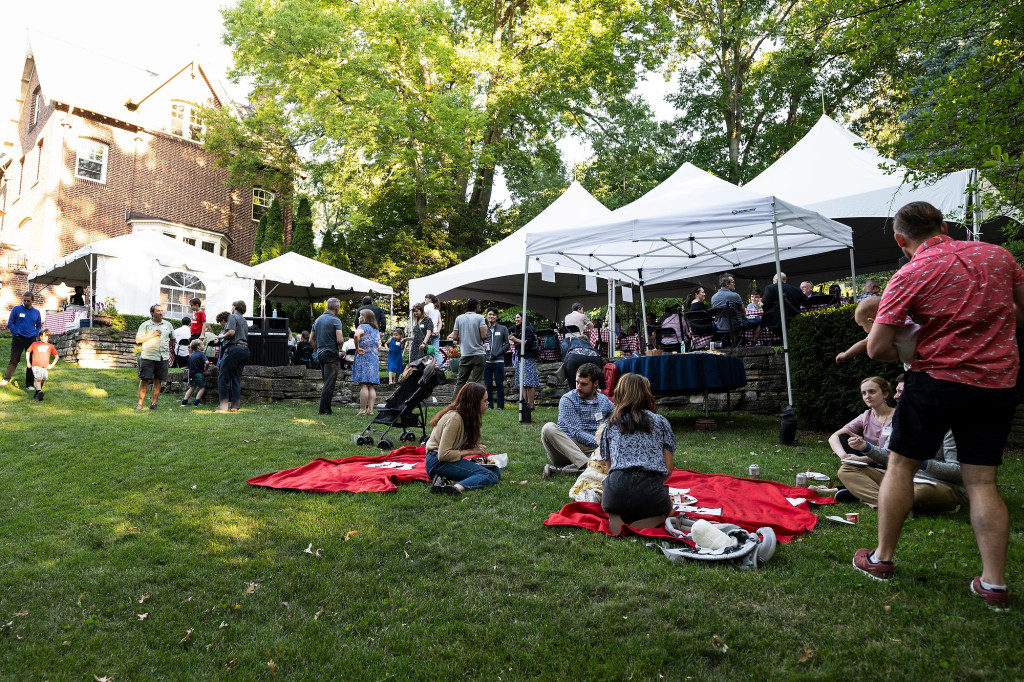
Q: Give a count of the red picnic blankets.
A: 2